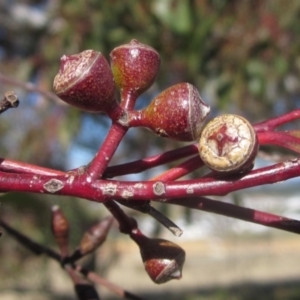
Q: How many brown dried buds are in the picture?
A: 2